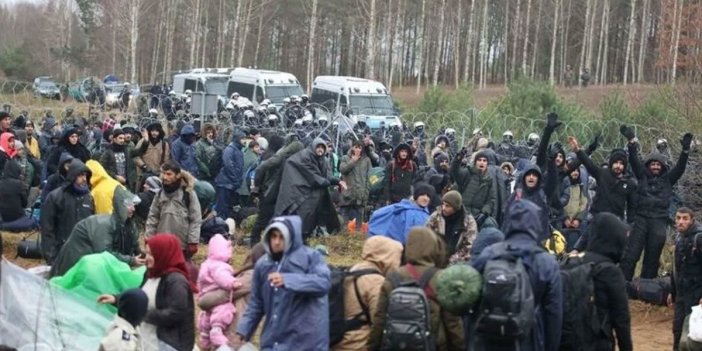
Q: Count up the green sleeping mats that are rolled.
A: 1